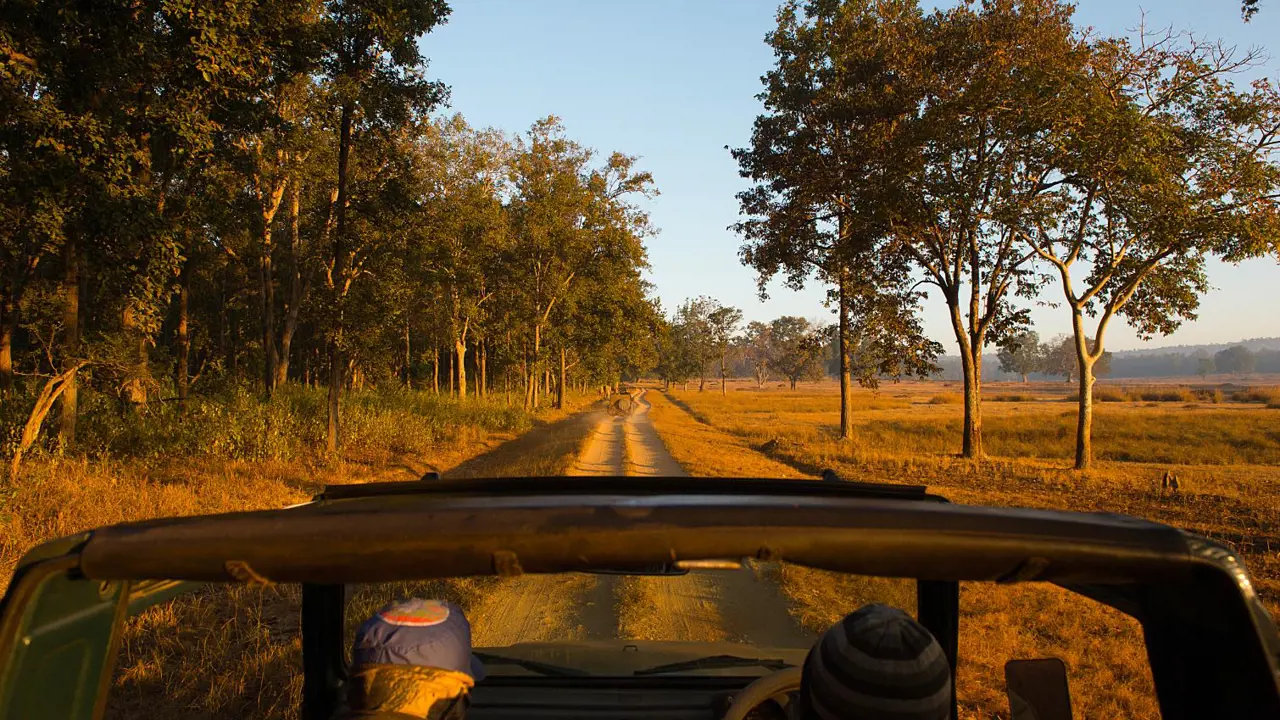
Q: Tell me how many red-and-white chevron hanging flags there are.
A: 0